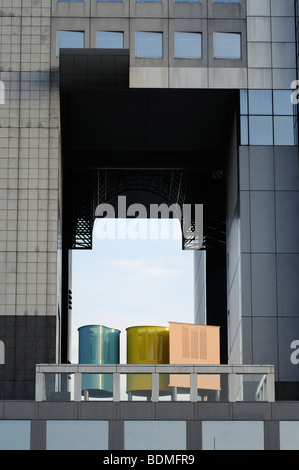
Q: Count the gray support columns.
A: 7